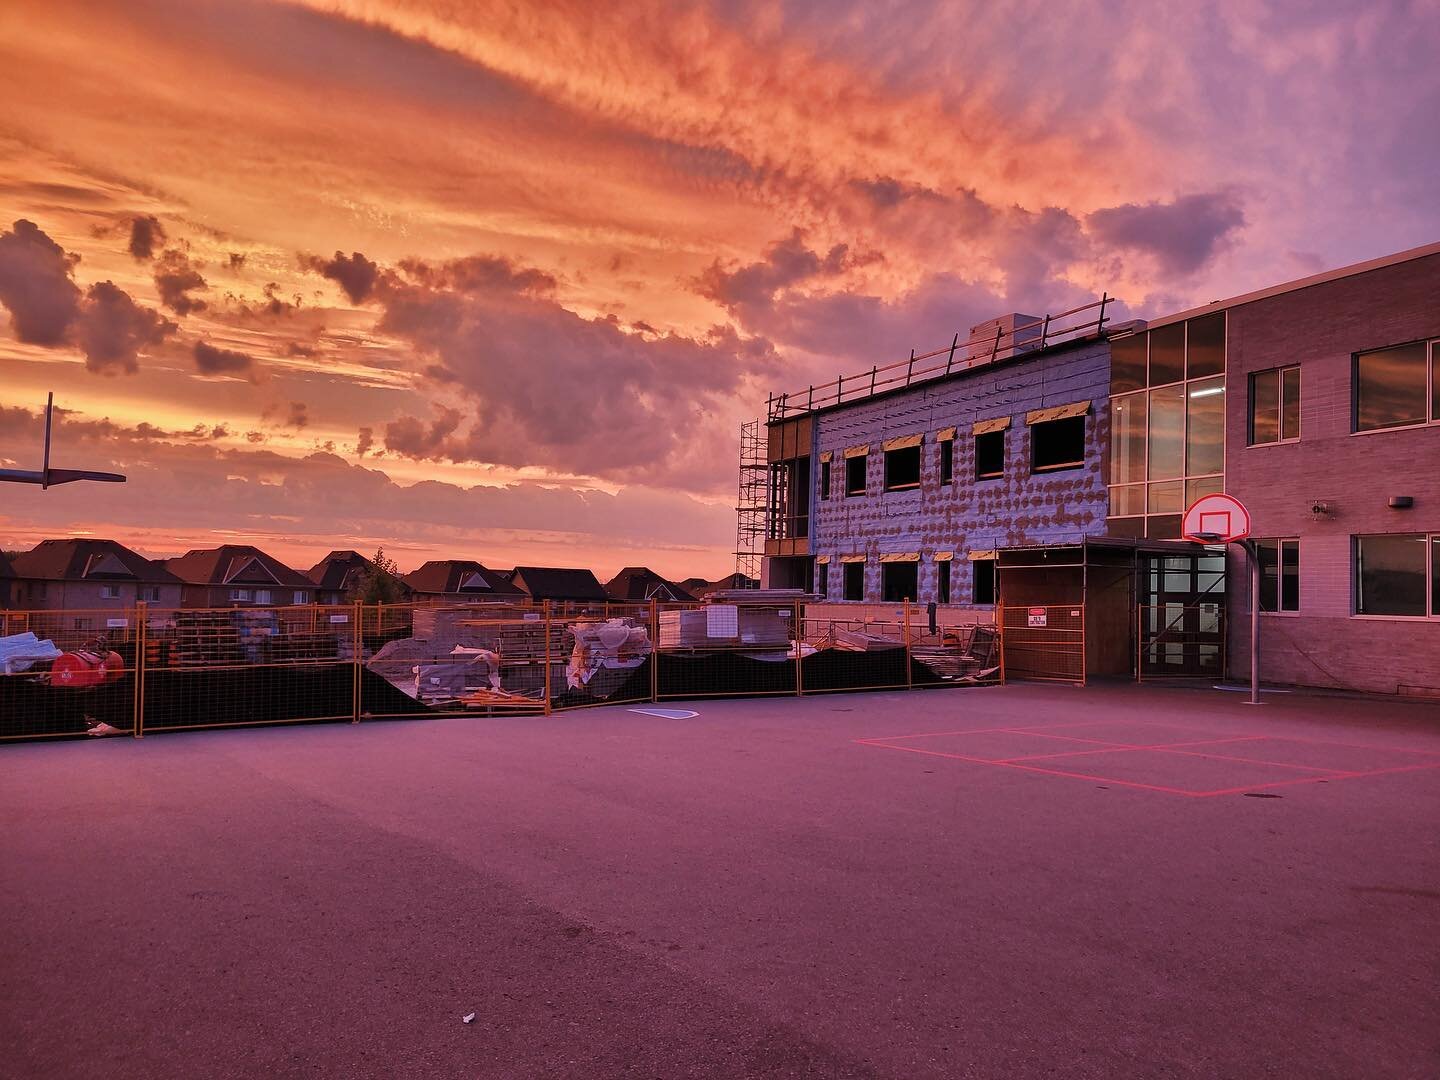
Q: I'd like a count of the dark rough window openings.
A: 11